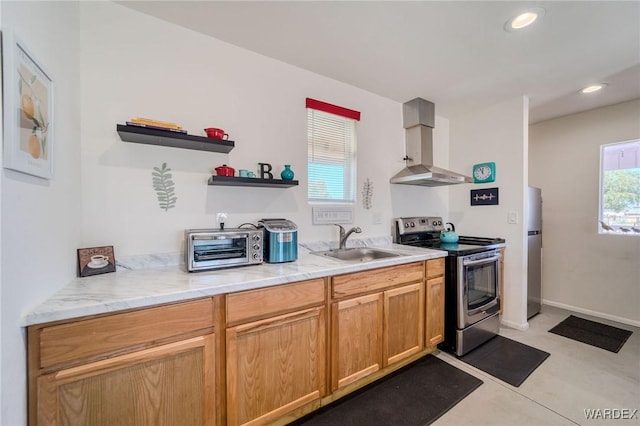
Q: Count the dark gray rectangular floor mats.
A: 3